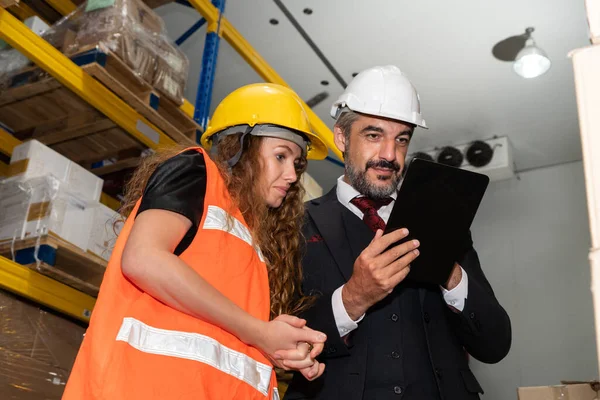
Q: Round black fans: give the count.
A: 3